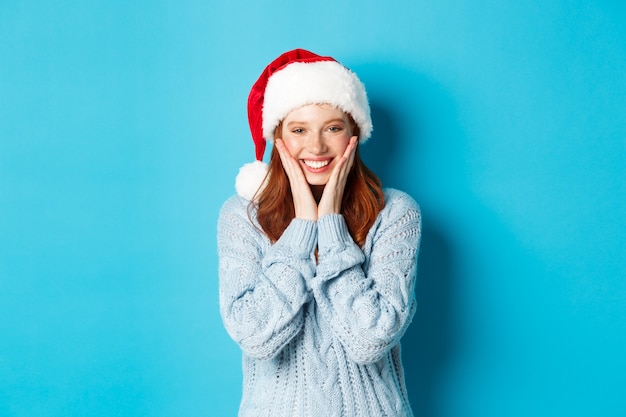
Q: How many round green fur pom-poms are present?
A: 0